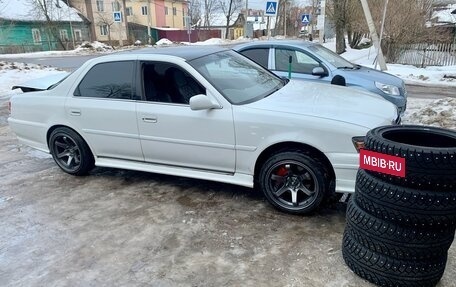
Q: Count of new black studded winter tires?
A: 4